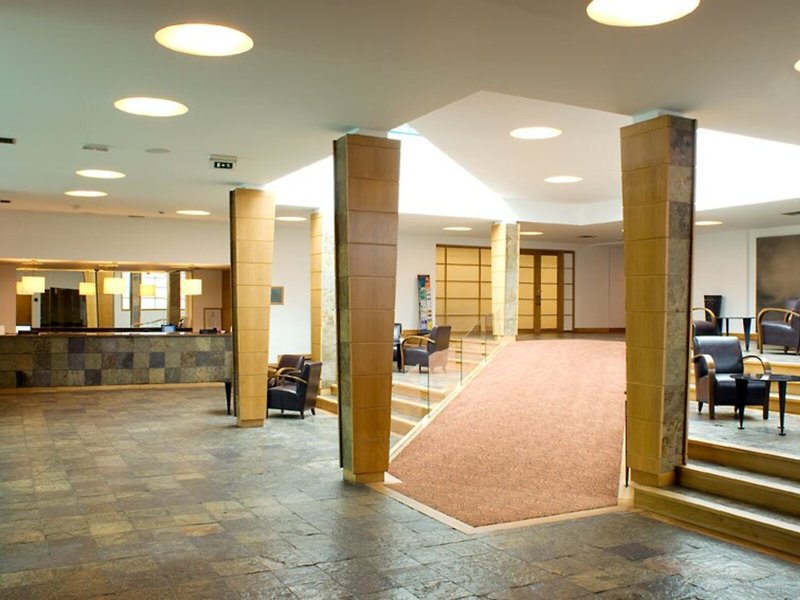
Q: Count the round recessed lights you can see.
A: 13